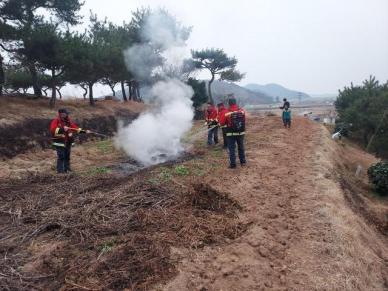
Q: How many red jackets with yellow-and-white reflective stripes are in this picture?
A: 4